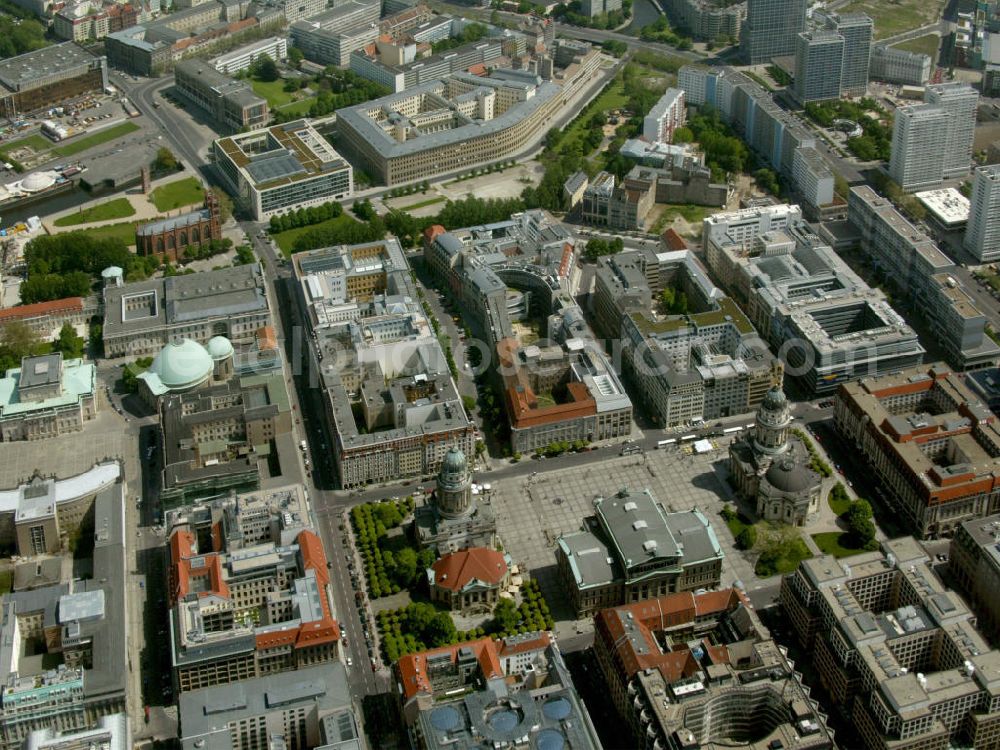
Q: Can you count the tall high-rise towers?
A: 6